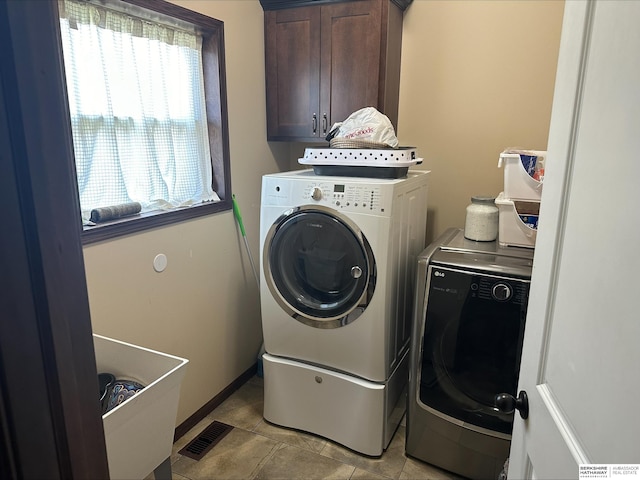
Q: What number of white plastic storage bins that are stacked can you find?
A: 2